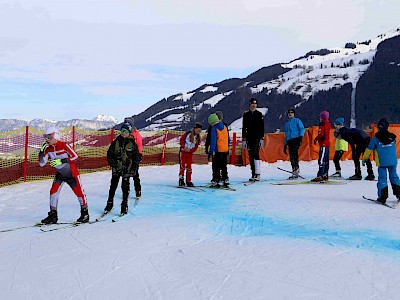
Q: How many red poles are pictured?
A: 5